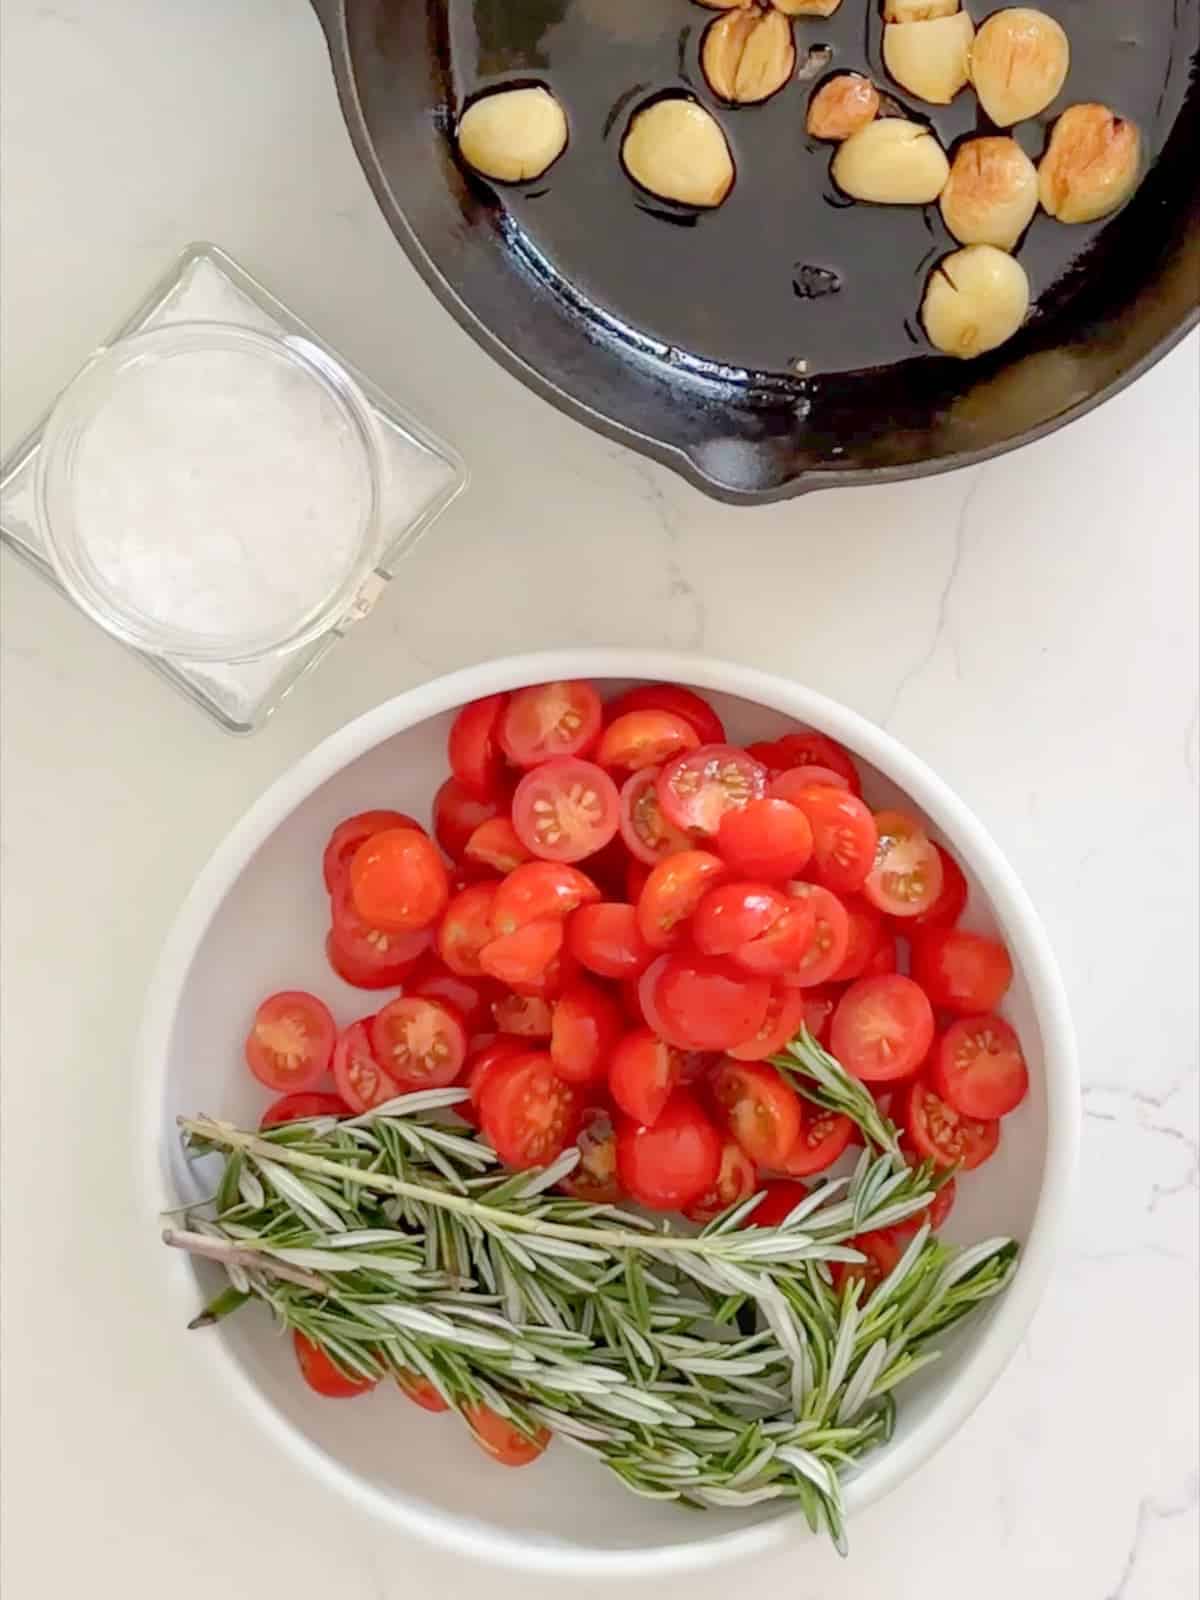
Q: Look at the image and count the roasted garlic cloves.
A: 13